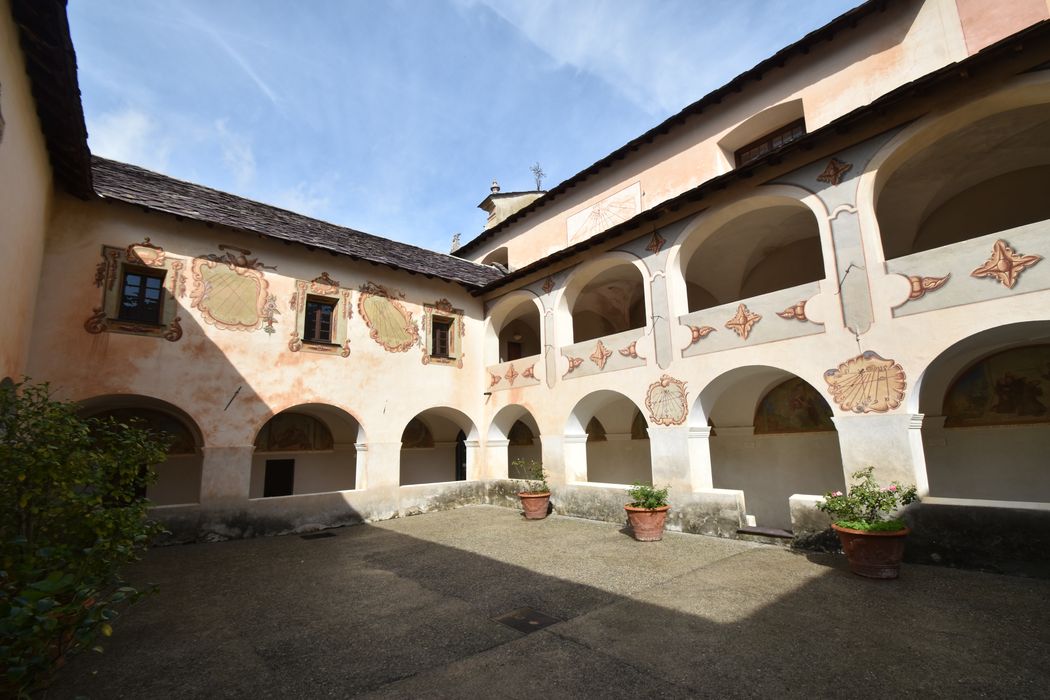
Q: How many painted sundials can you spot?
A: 5